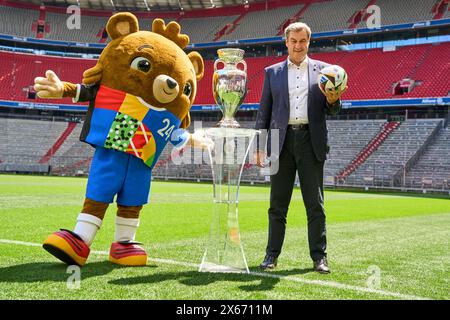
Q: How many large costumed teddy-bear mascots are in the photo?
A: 1